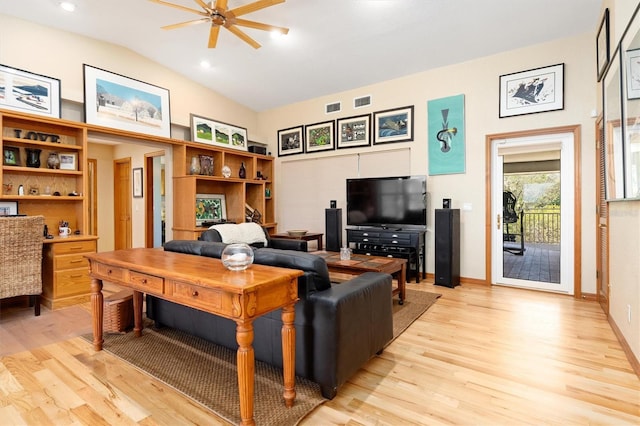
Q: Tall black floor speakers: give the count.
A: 2